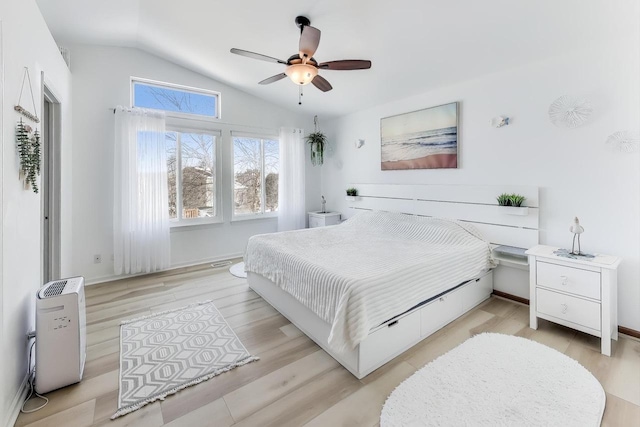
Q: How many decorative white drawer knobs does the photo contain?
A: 2